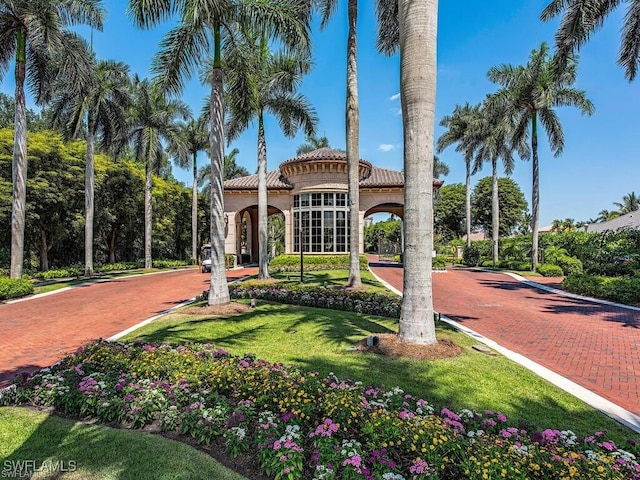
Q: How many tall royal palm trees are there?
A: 11